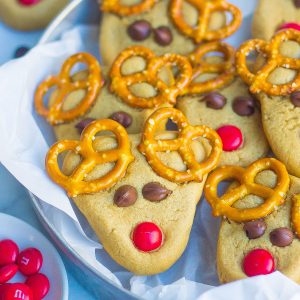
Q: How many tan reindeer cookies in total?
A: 8